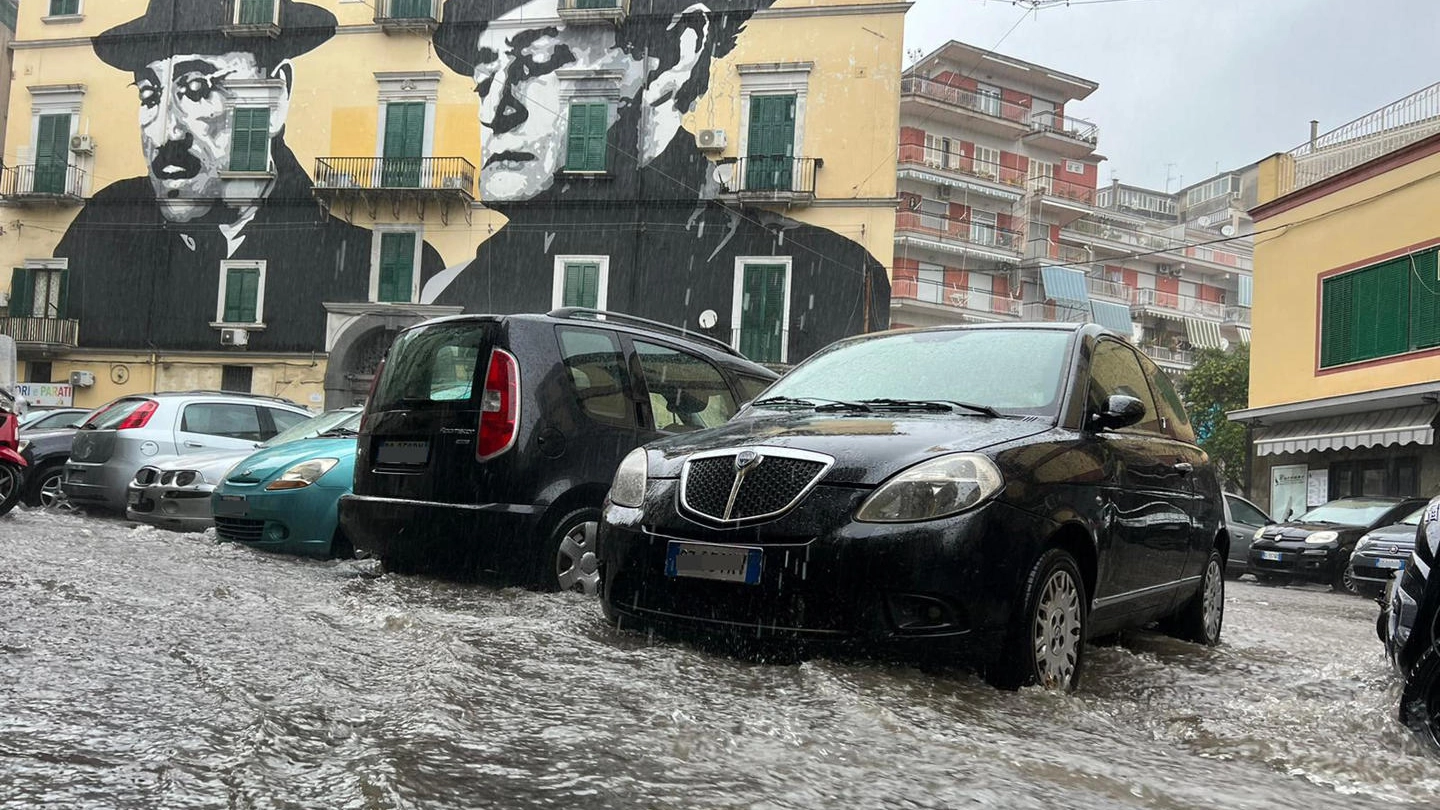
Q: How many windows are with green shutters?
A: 15